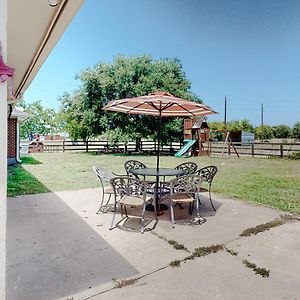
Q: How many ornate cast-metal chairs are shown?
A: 6